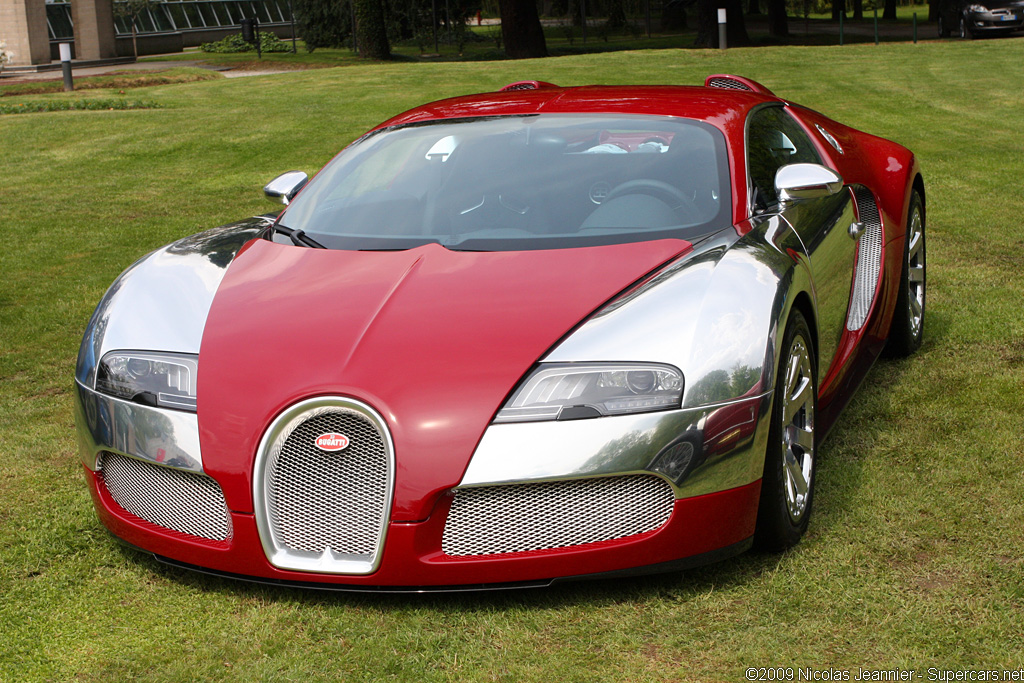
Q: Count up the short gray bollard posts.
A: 2